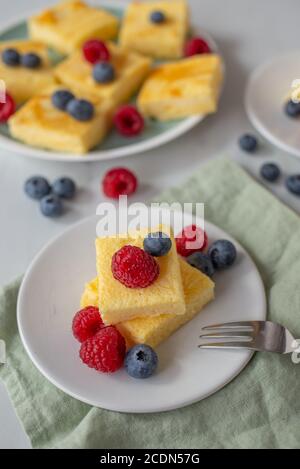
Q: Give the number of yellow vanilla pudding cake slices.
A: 8